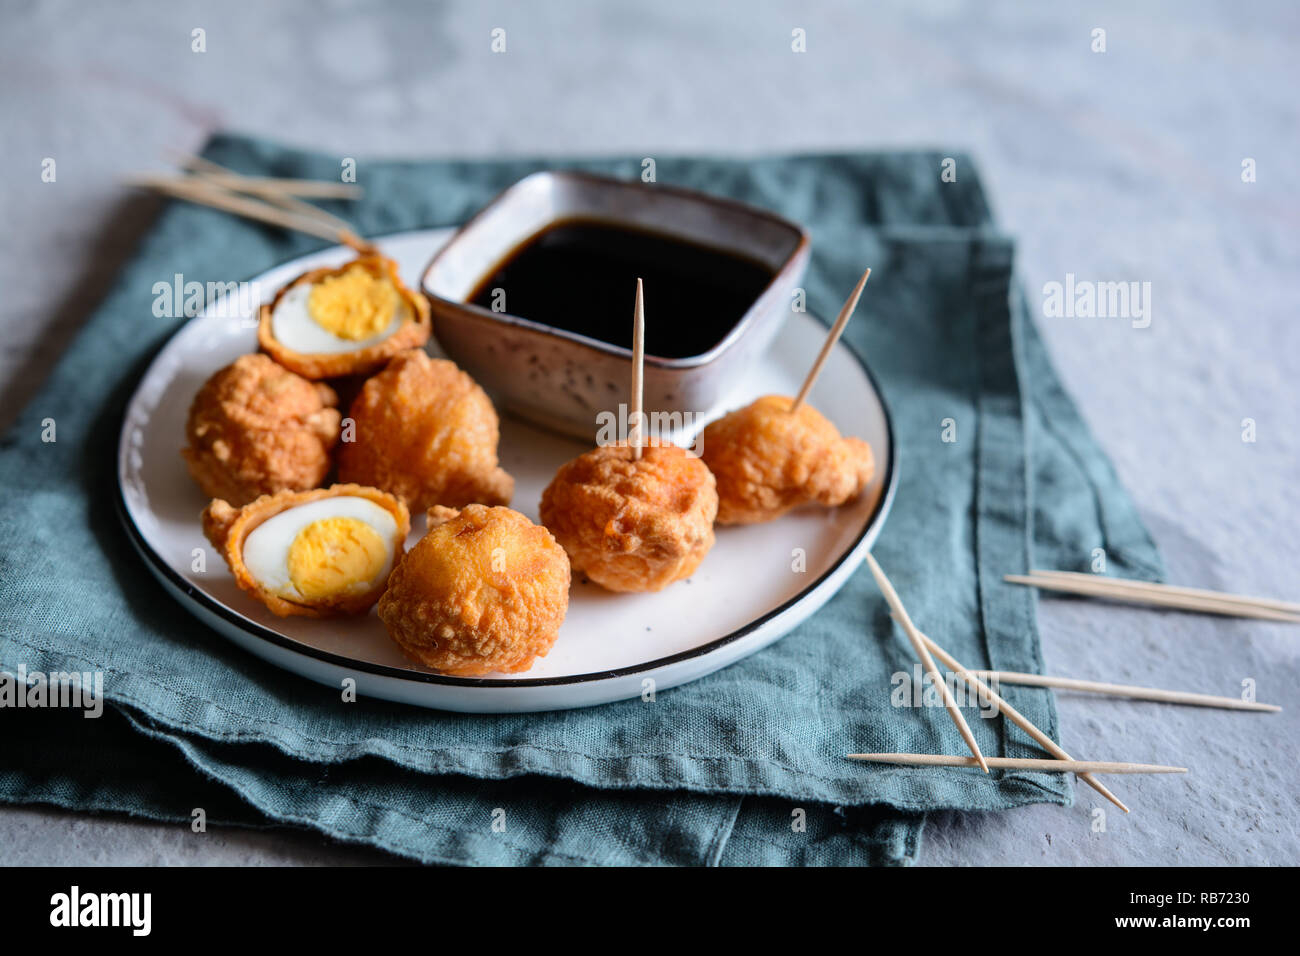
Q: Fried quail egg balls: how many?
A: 7